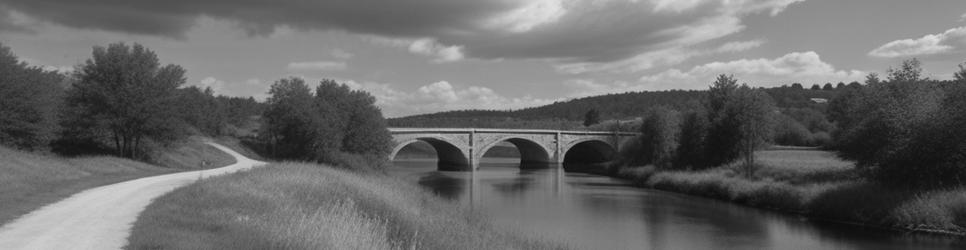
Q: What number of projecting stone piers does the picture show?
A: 2